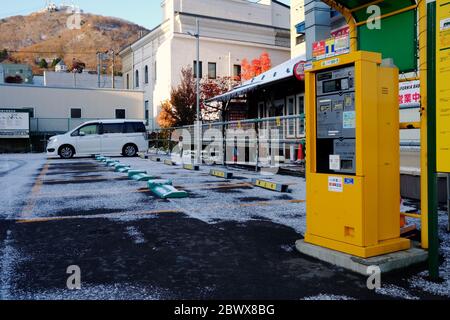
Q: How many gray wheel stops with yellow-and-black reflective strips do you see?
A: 6